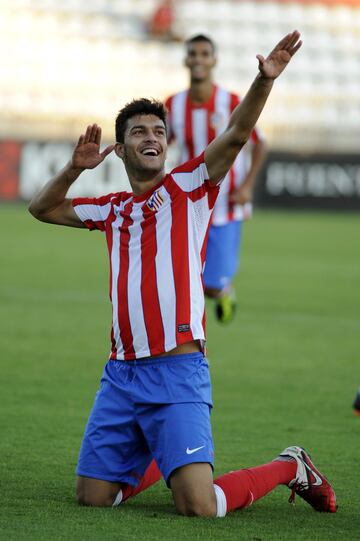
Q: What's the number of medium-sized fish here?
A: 0